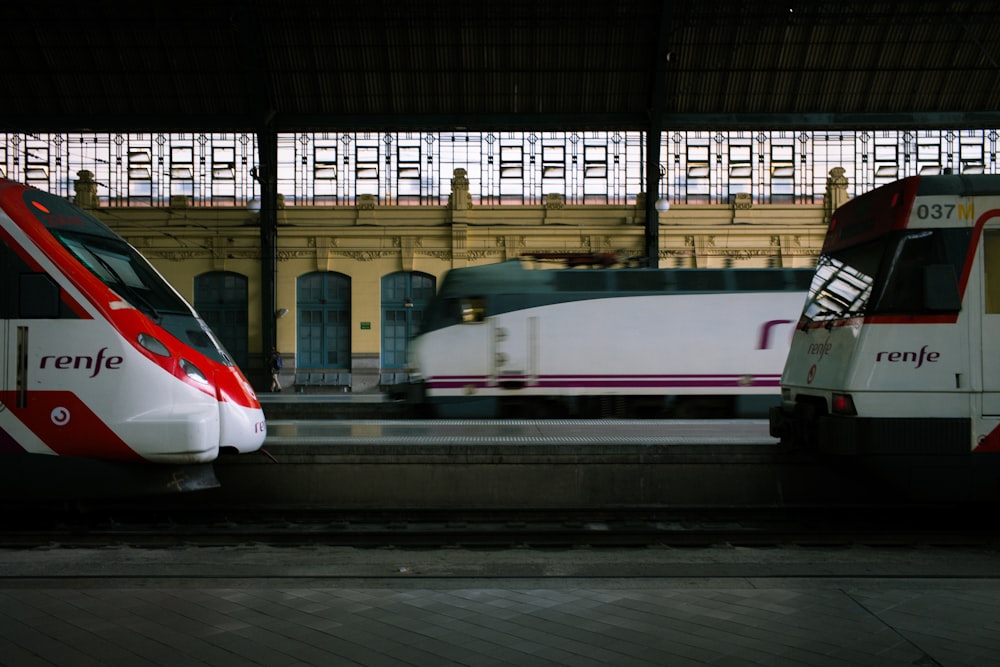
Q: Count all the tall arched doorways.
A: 3